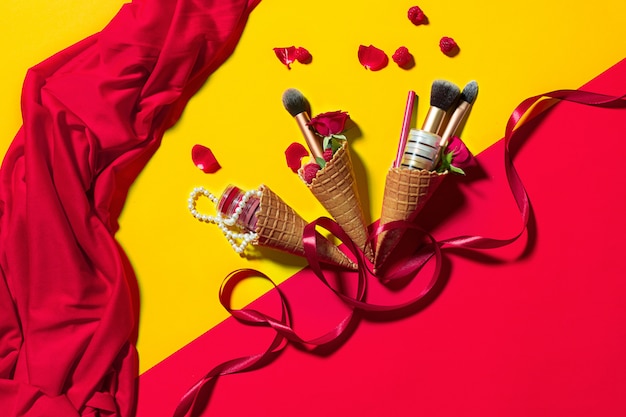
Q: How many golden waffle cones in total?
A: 3